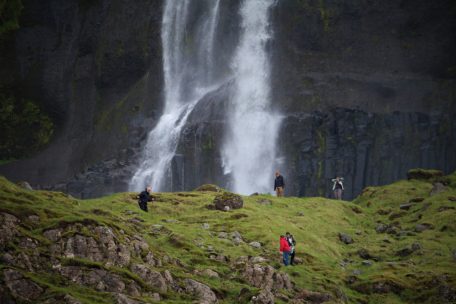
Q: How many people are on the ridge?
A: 5